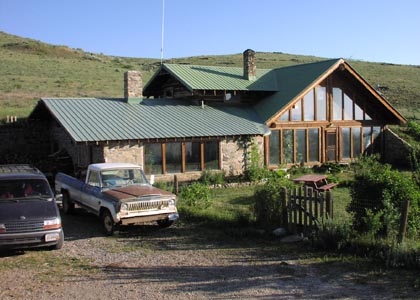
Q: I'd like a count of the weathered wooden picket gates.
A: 1